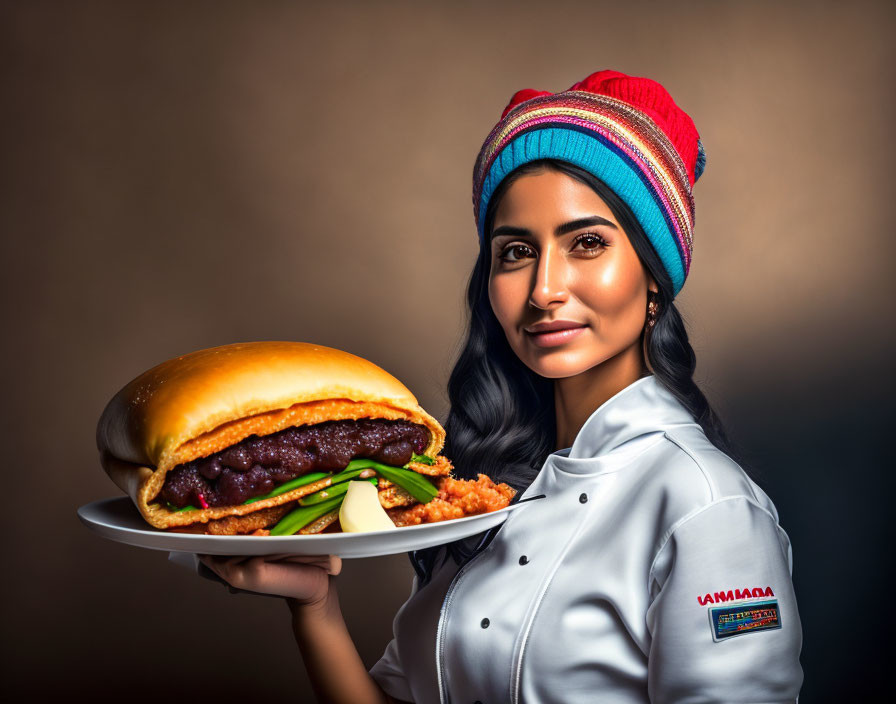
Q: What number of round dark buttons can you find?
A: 3